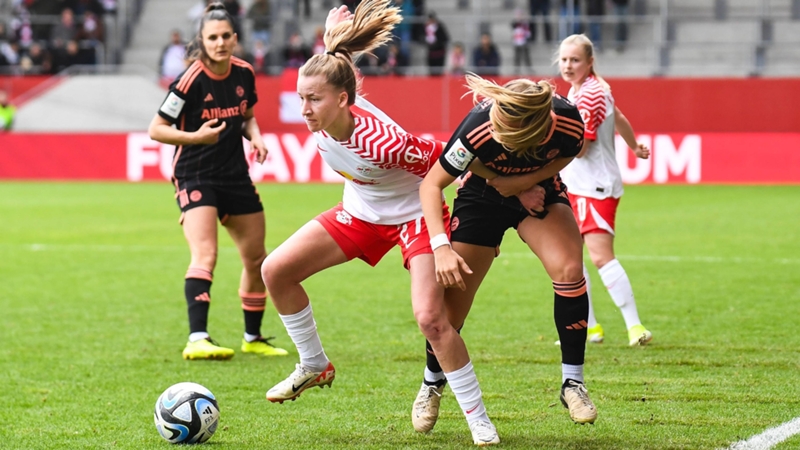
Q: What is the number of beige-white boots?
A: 4